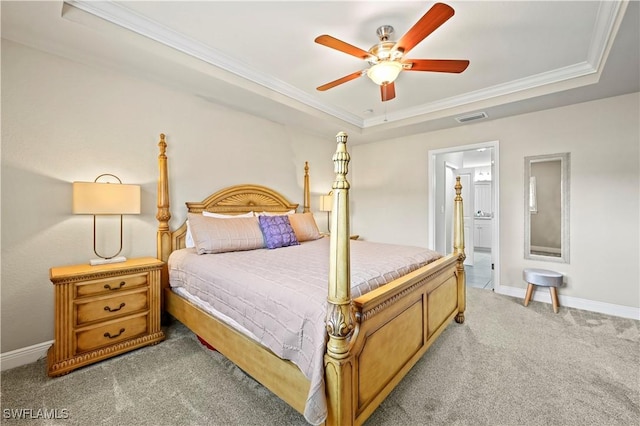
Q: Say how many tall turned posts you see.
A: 4